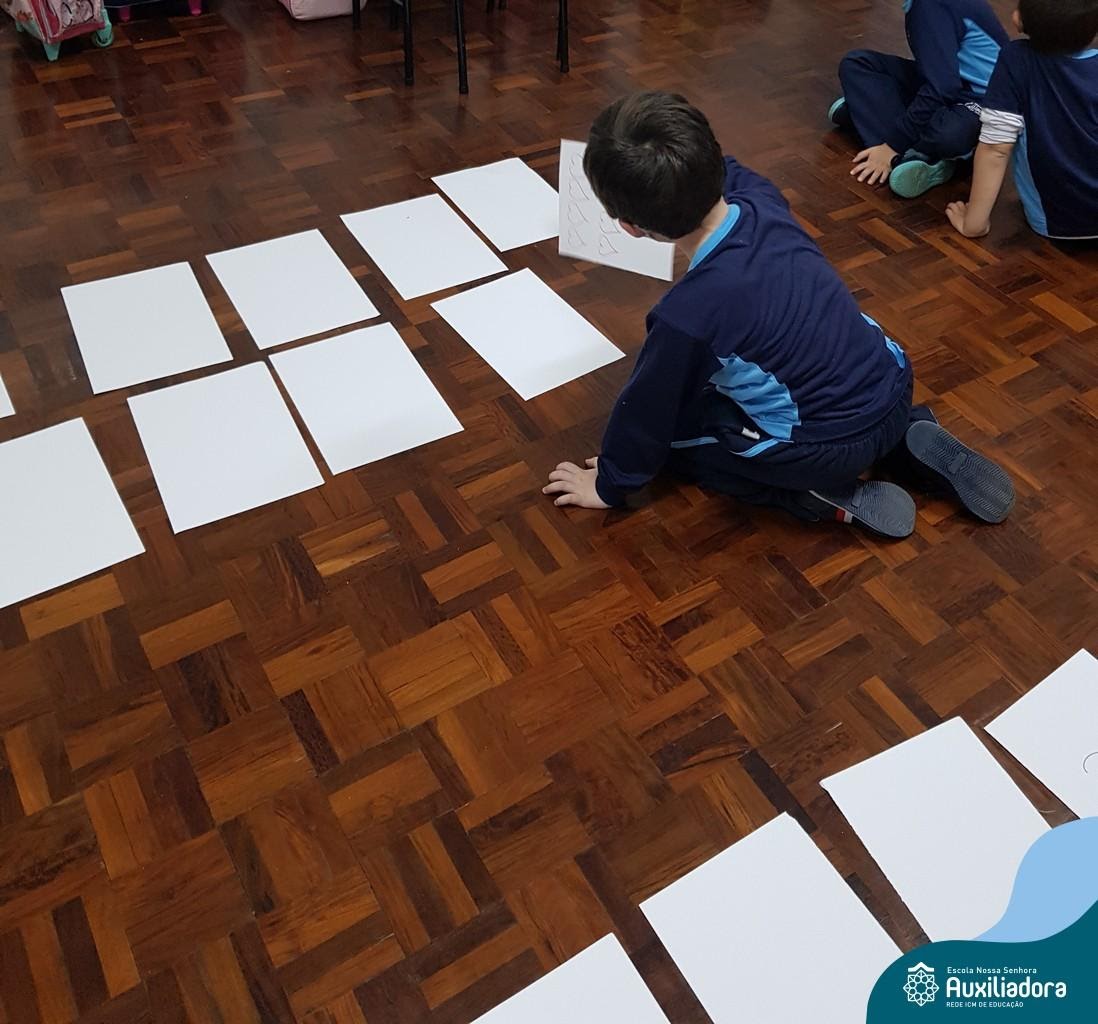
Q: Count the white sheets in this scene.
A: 14